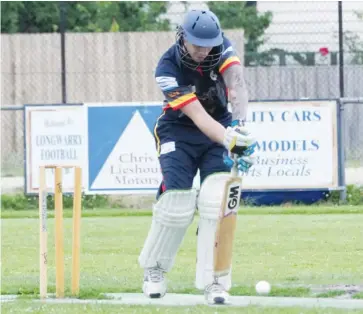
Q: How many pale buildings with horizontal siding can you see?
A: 1